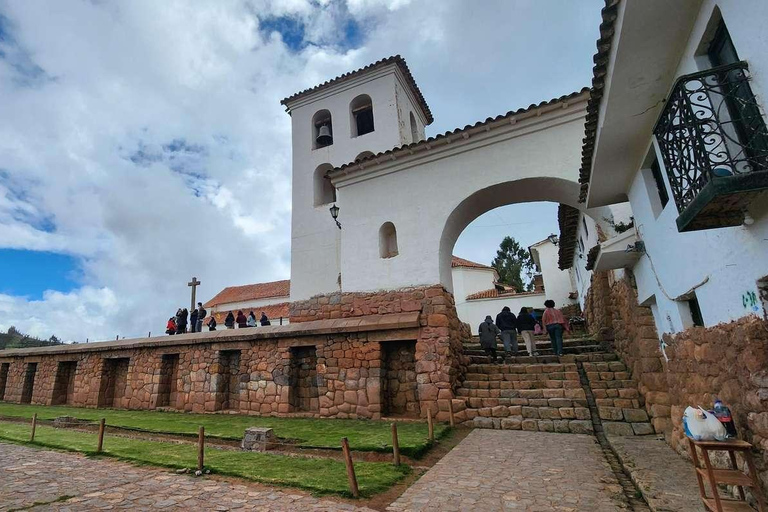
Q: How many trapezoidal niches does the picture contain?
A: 8